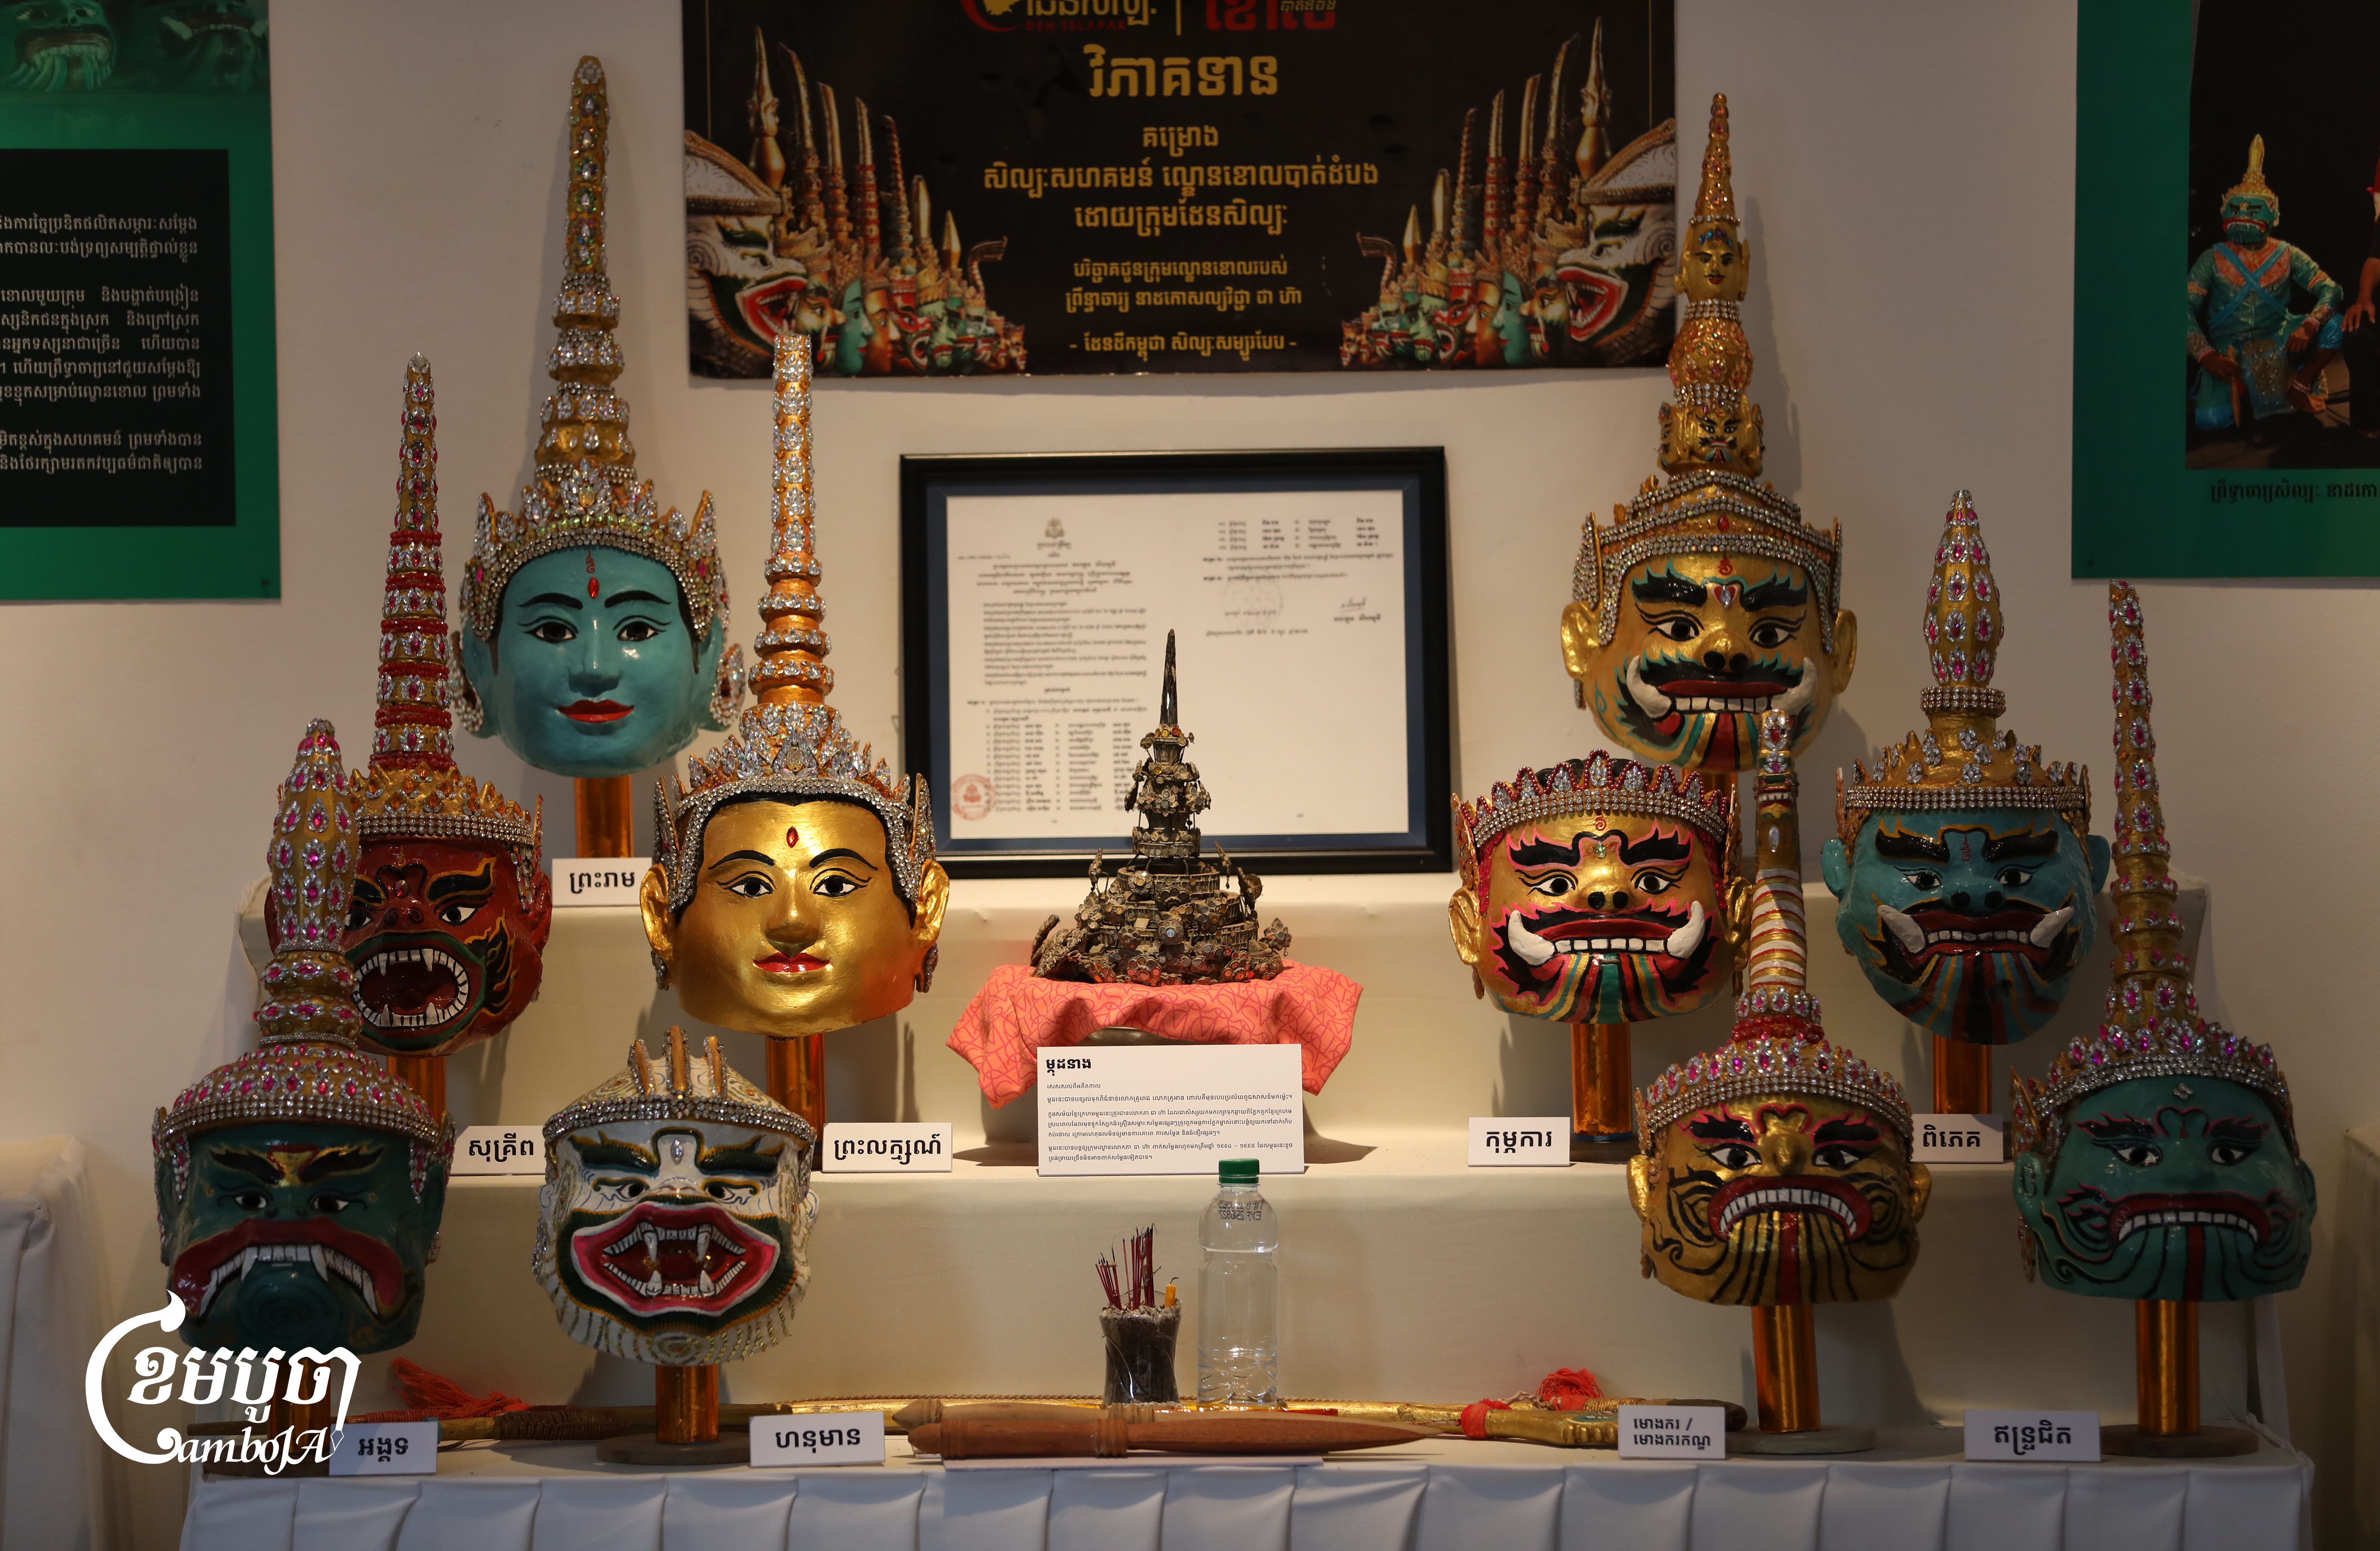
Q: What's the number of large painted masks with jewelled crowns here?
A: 10